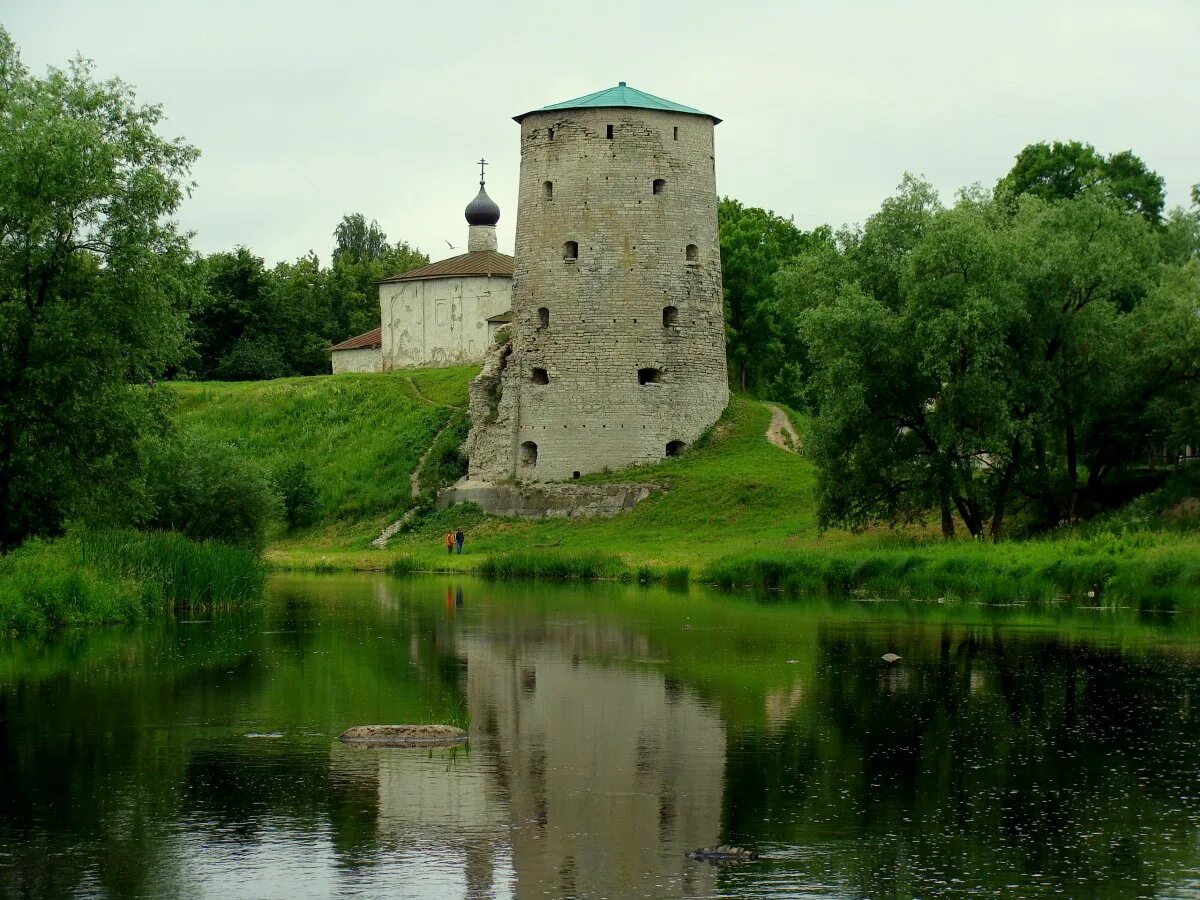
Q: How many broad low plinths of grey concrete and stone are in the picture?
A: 1